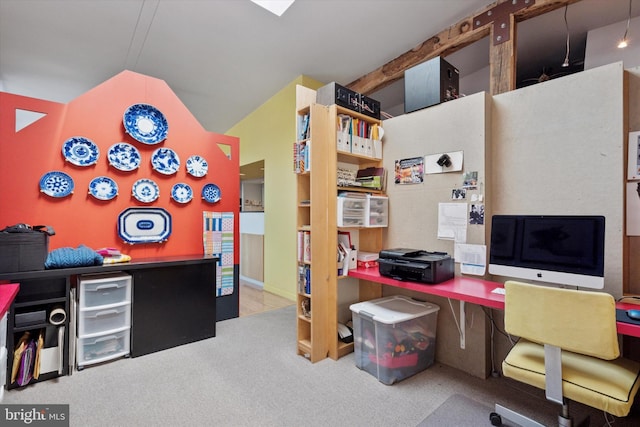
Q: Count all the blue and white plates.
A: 11